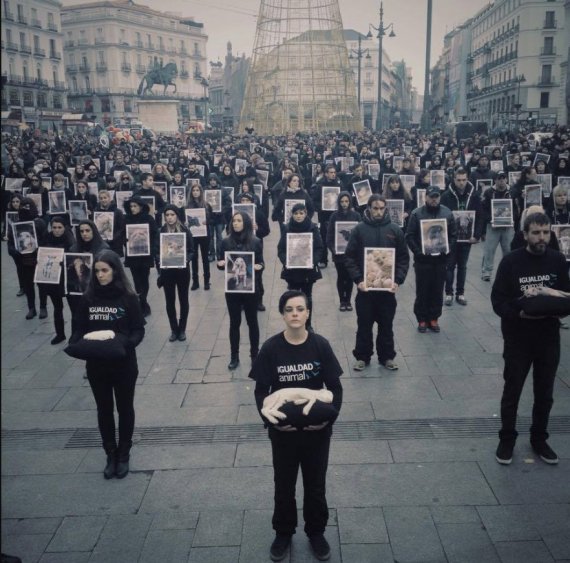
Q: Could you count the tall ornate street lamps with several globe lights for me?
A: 2